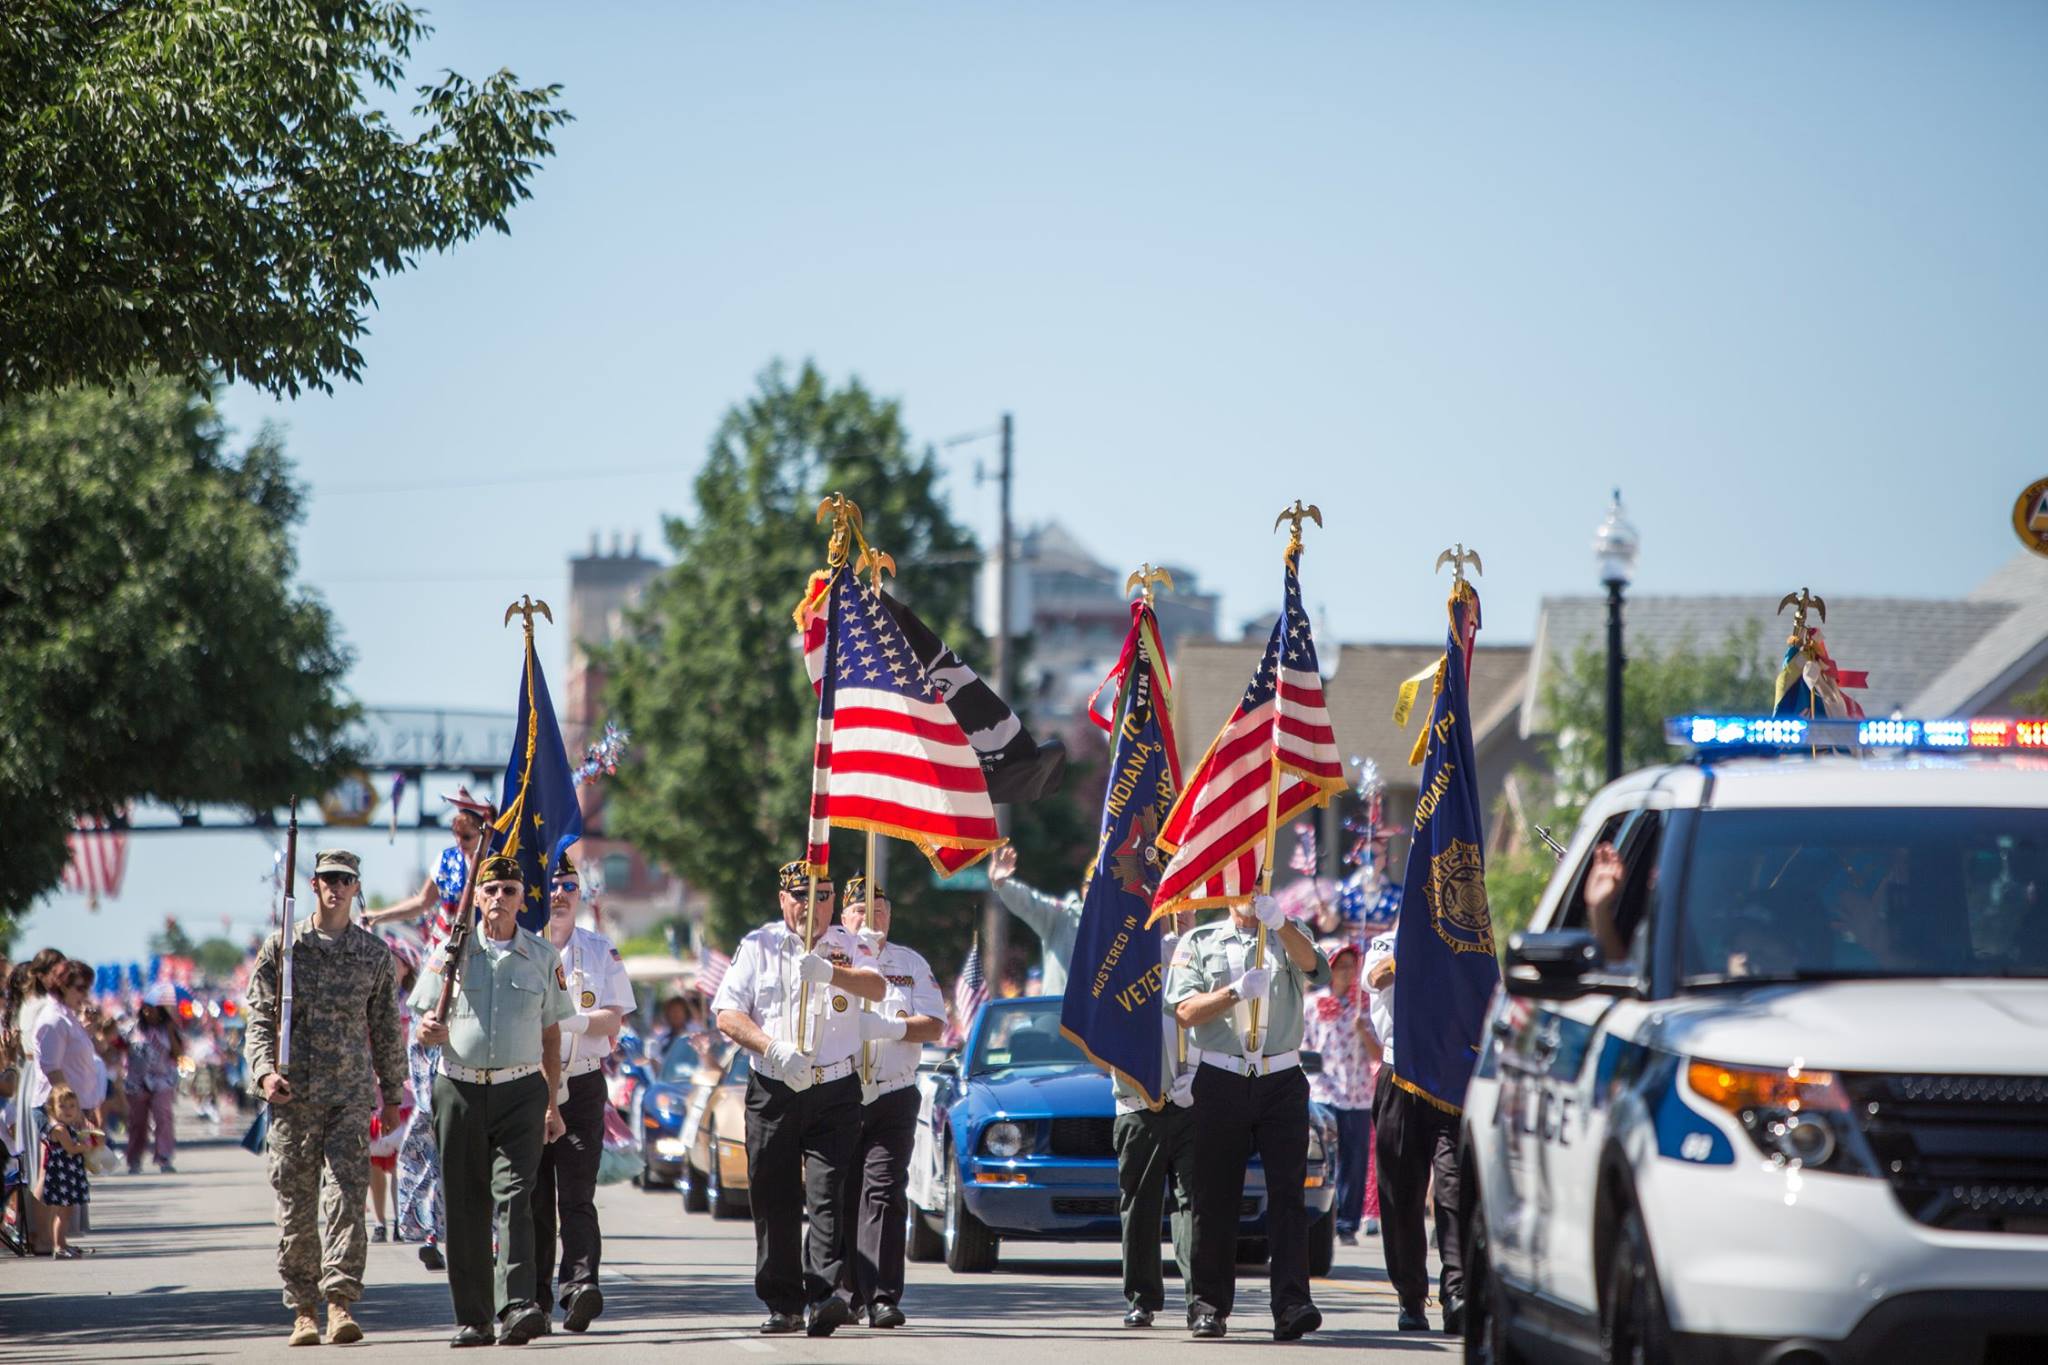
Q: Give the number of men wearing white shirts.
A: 4